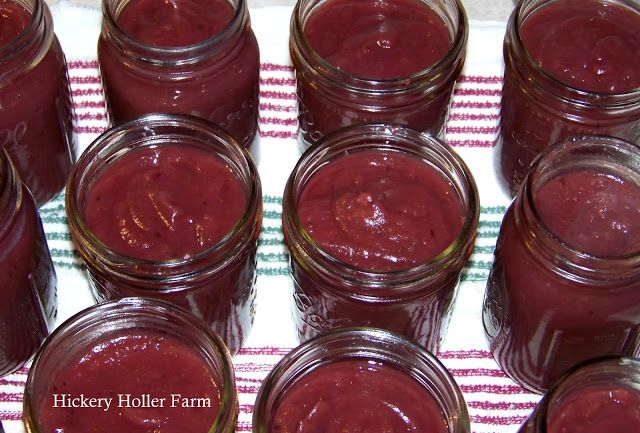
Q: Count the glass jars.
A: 11